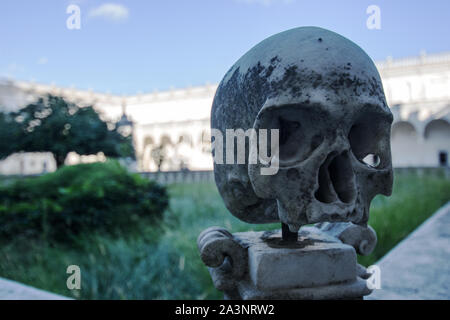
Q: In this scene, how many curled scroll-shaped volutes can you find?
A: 2